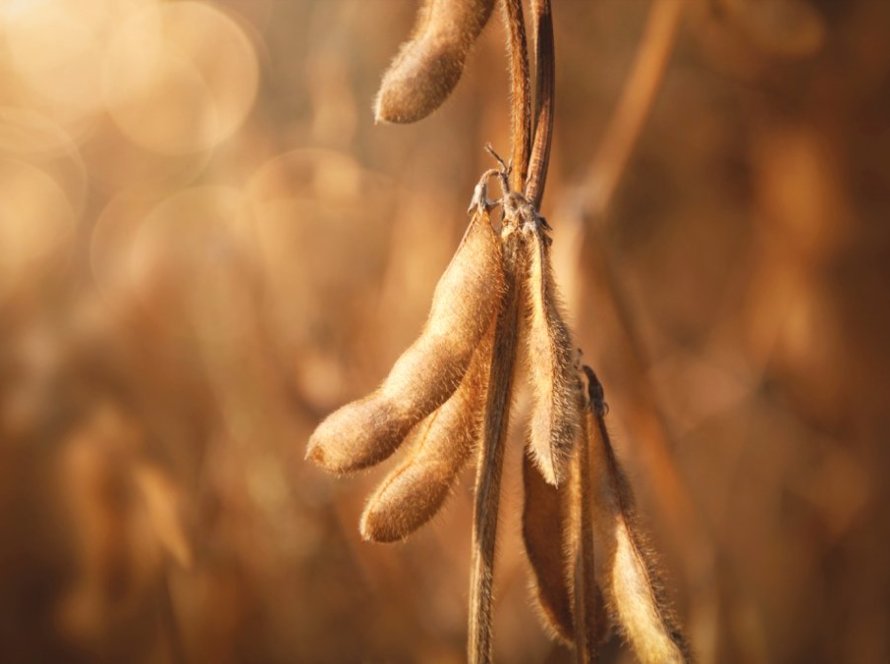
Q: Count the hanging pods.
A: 6